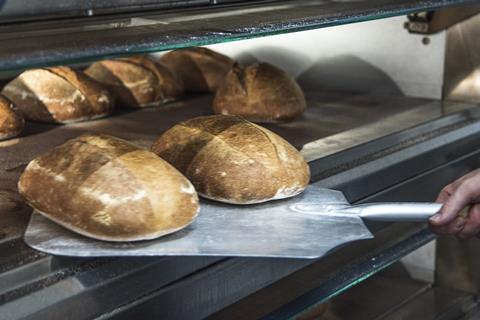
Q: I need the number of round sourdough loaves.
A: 7